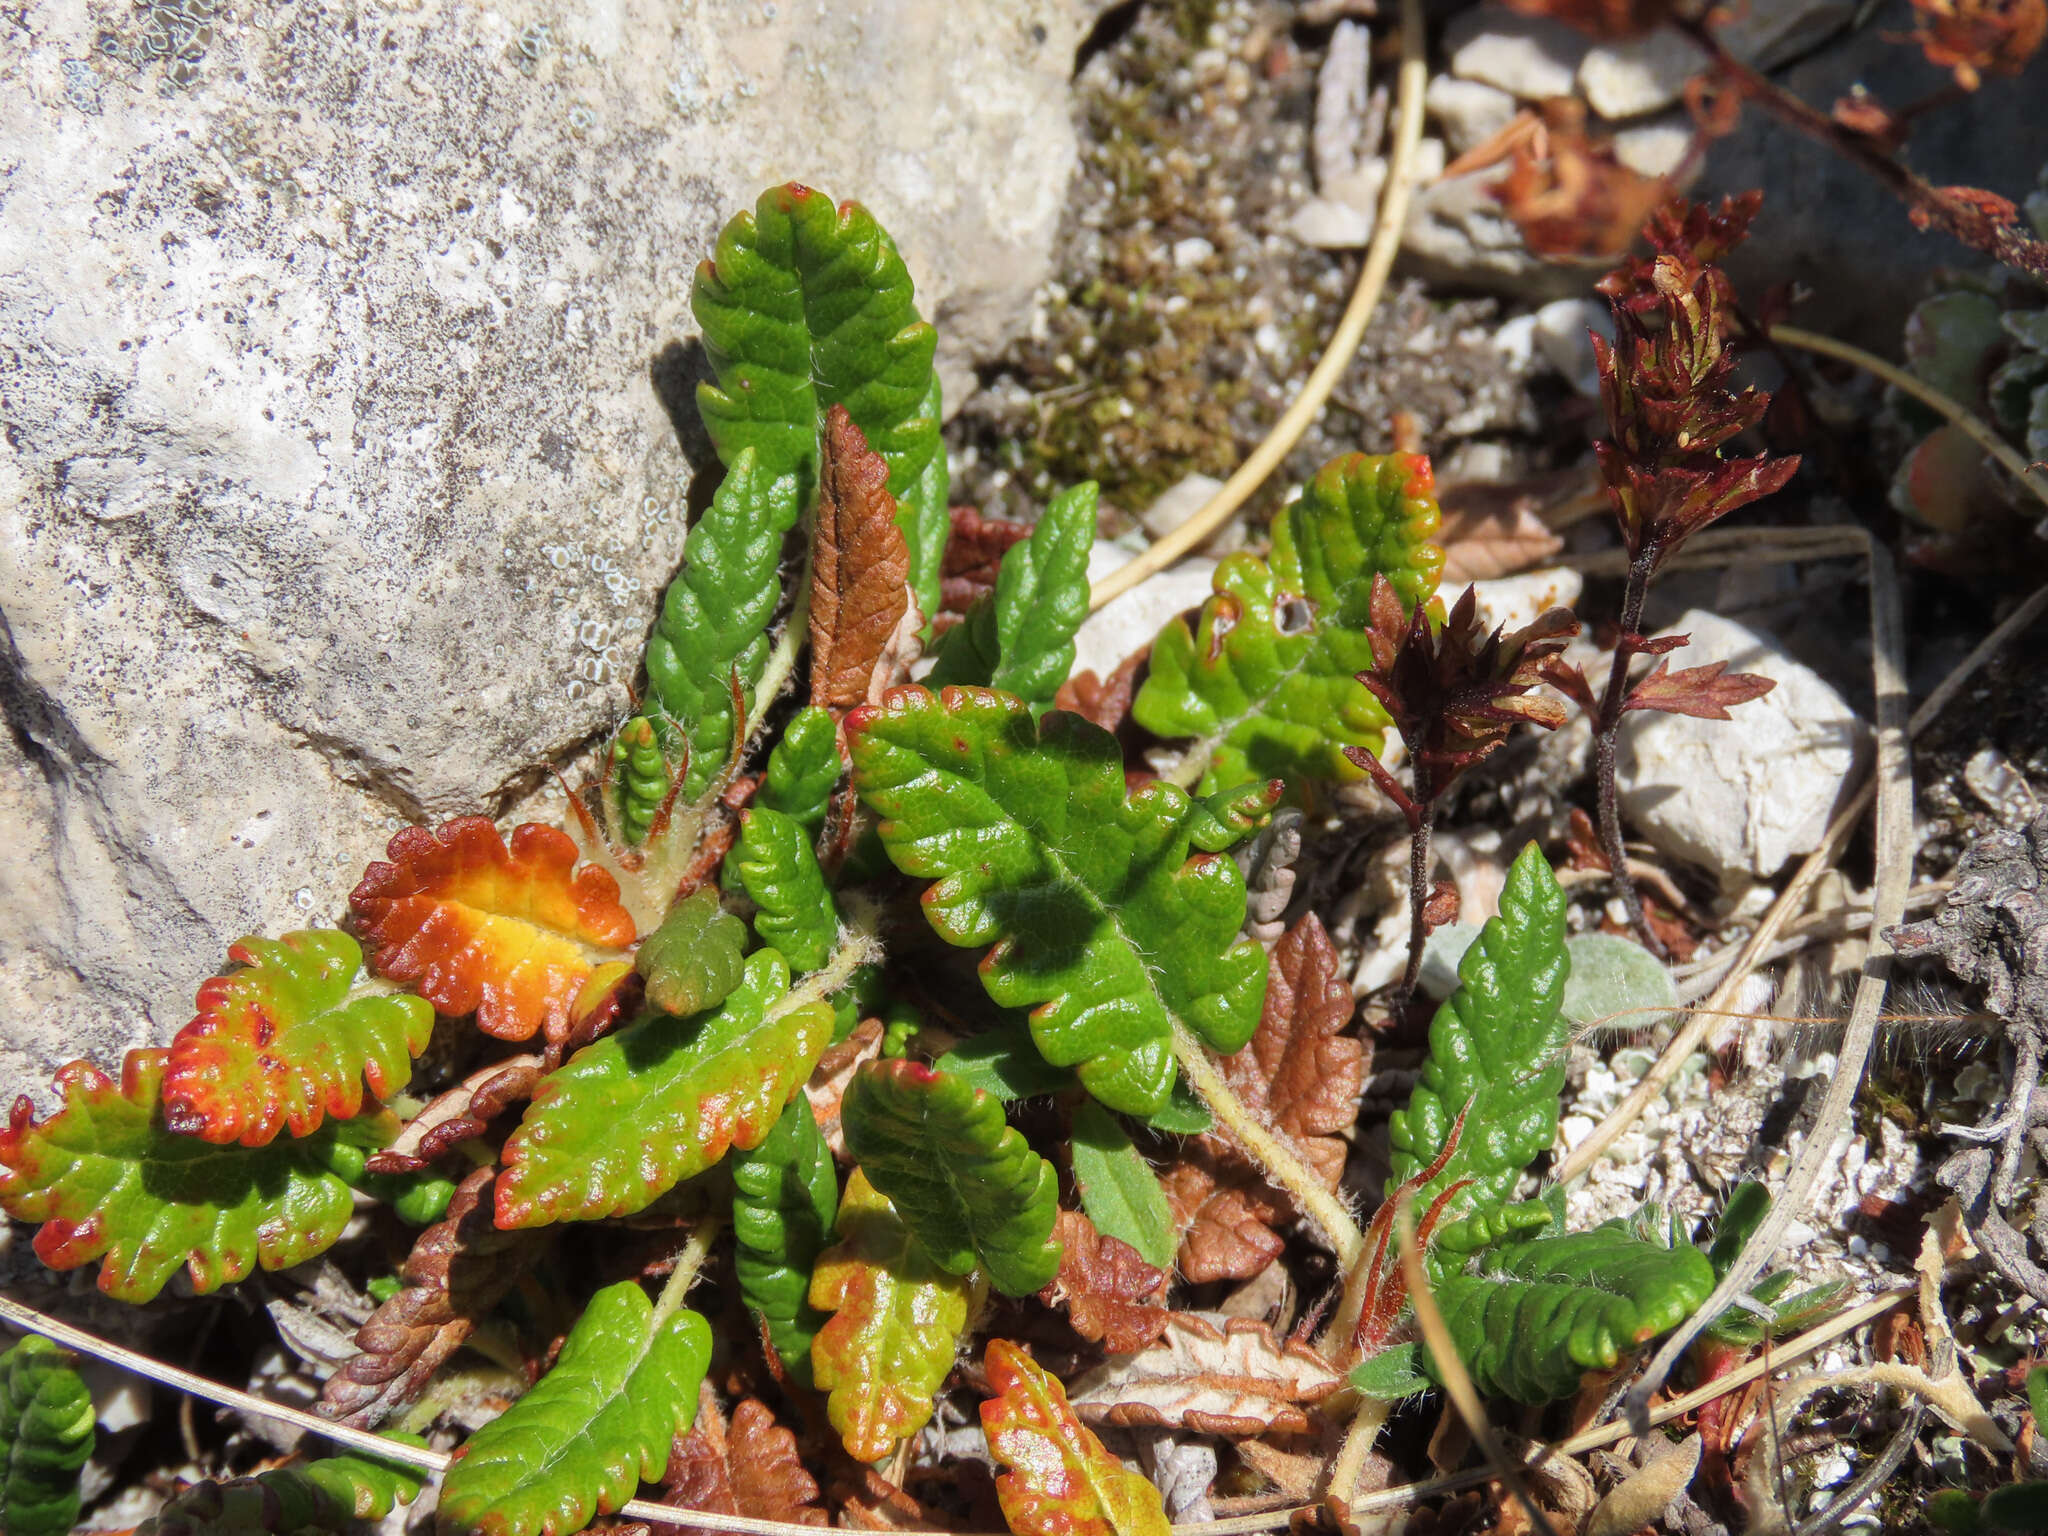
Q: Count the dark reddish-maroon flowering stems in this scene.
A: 2